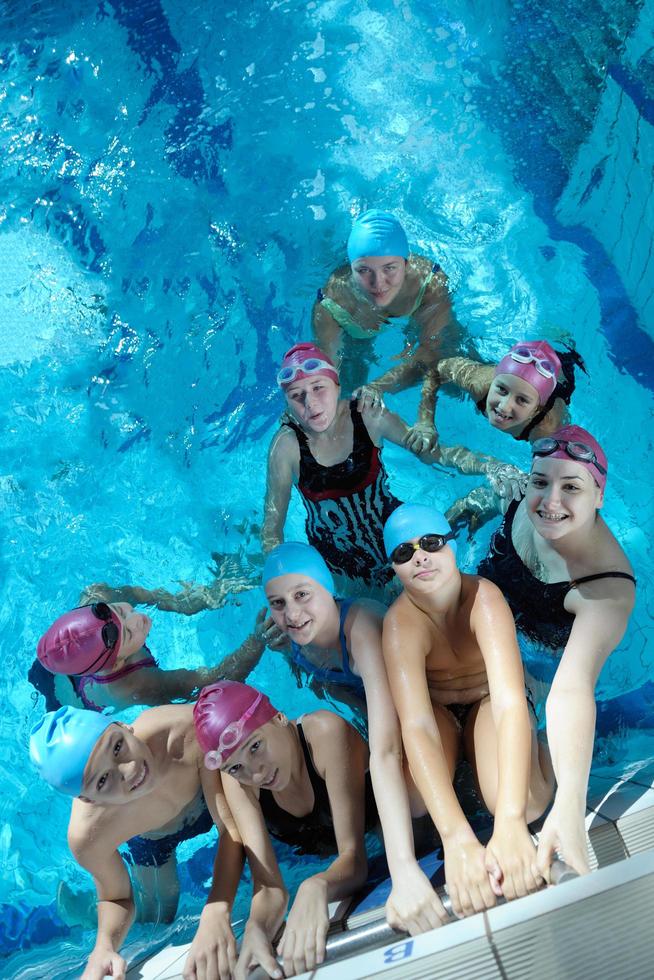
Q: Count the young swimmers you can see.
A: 9